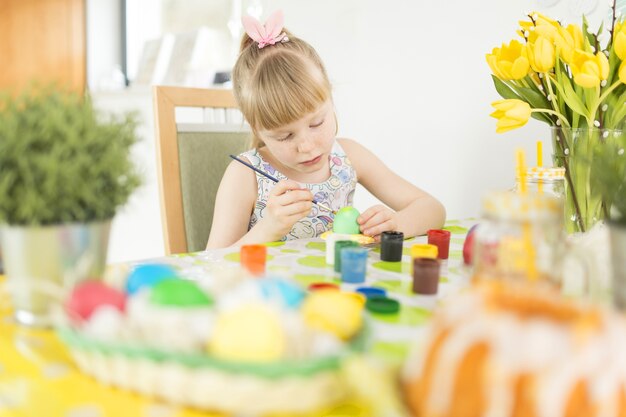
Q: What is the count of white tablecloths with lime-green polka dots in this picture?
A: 1